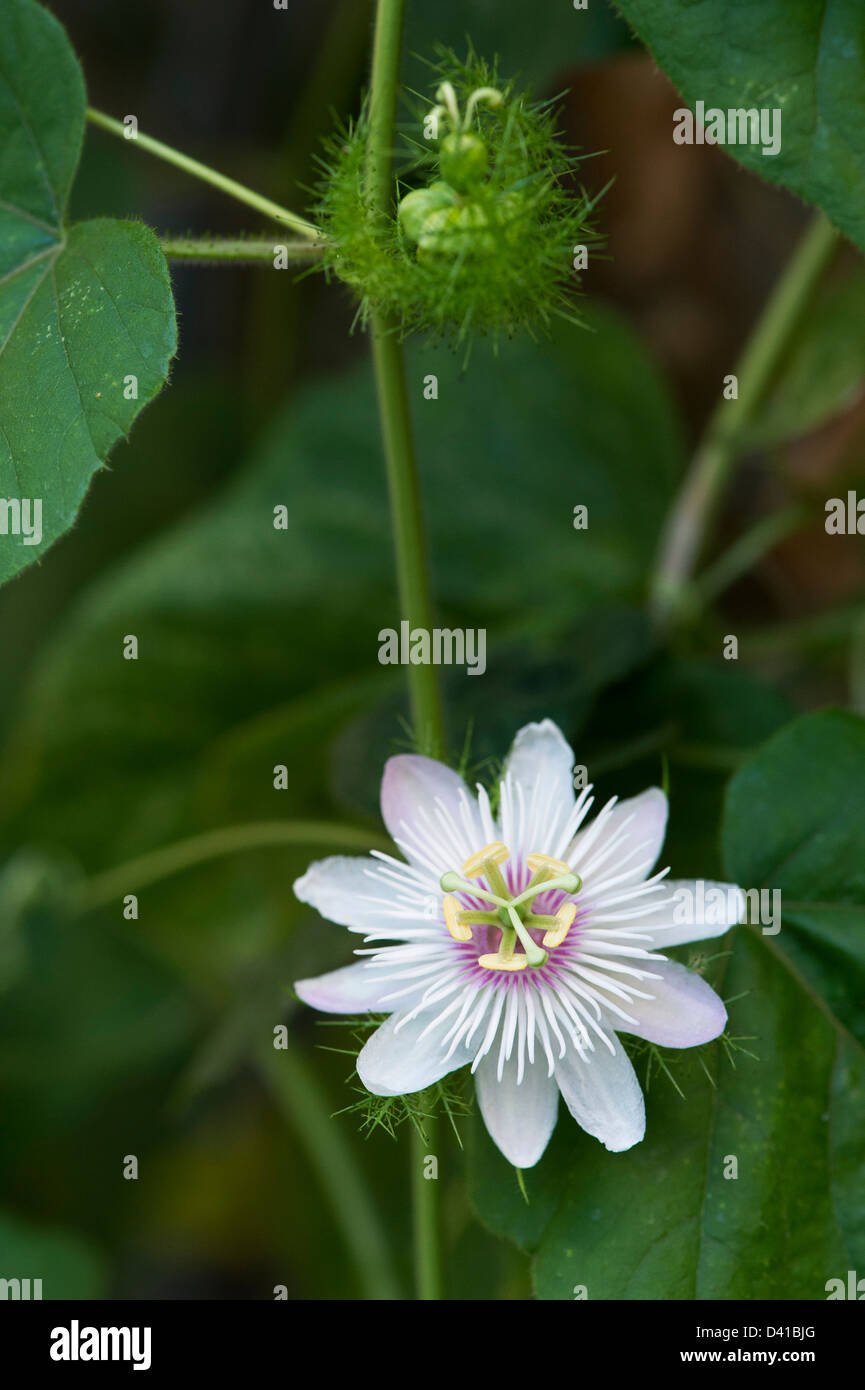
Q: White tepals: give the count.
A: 10